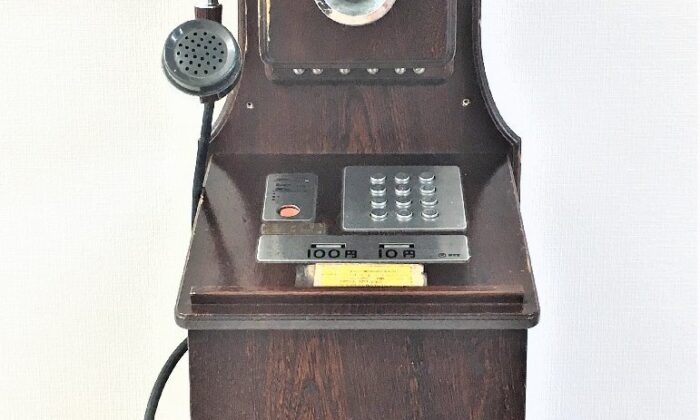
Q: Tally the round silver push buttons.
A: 12